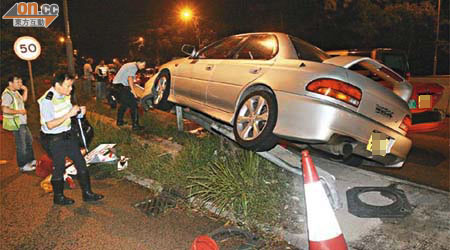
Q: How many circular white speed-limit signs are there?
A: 1